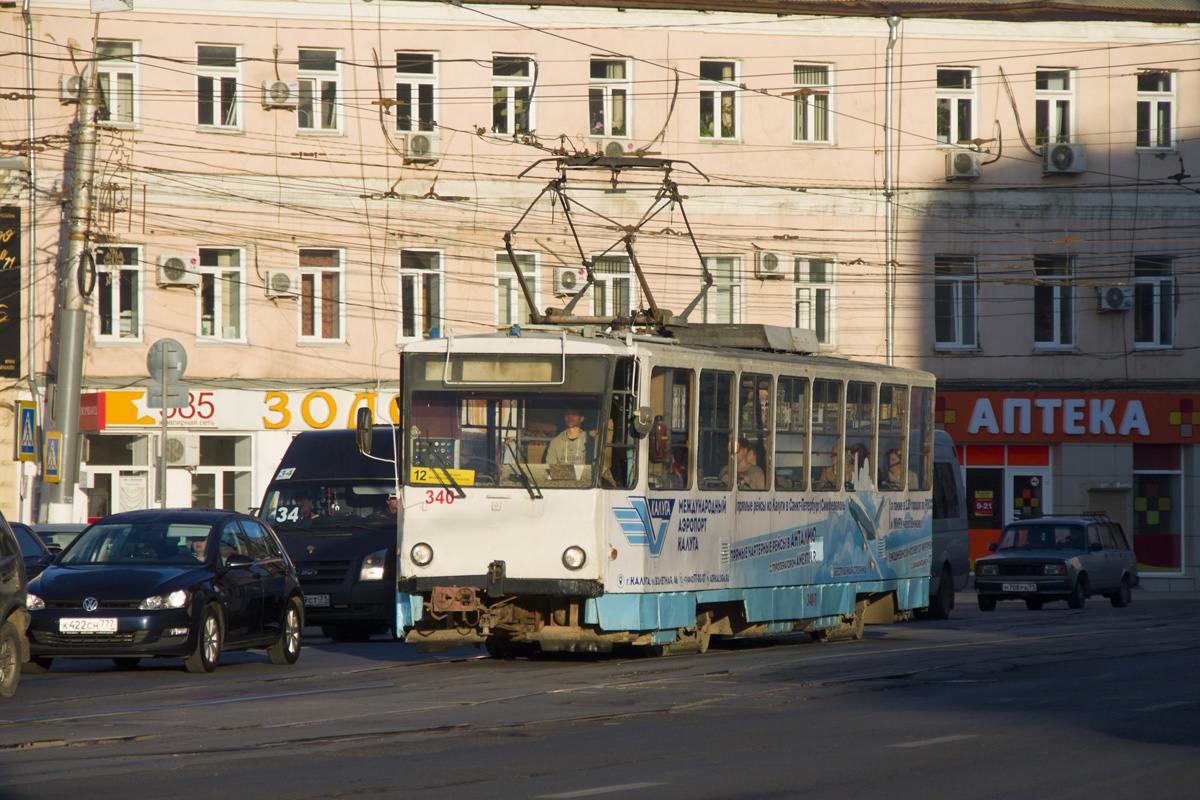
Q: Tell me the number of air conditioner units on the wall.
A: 12